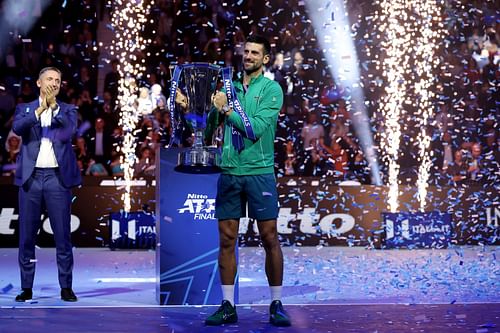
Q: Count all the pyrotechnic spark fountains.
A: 3